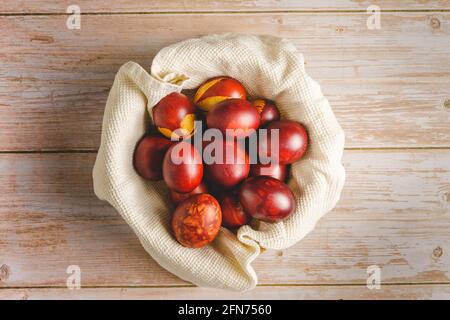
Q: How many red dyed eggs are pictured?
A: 13